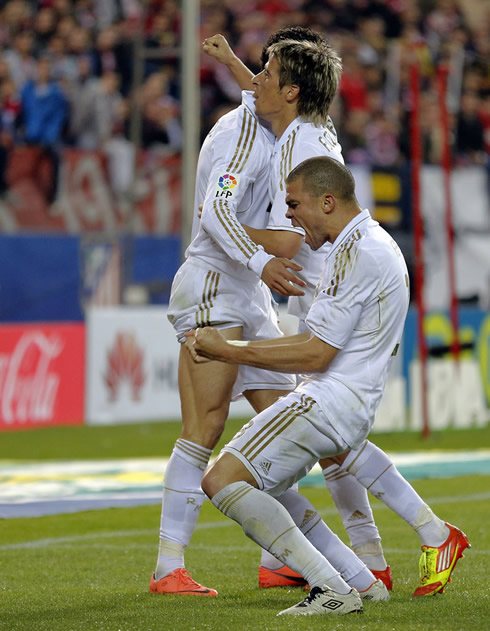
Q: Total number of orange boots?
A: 2